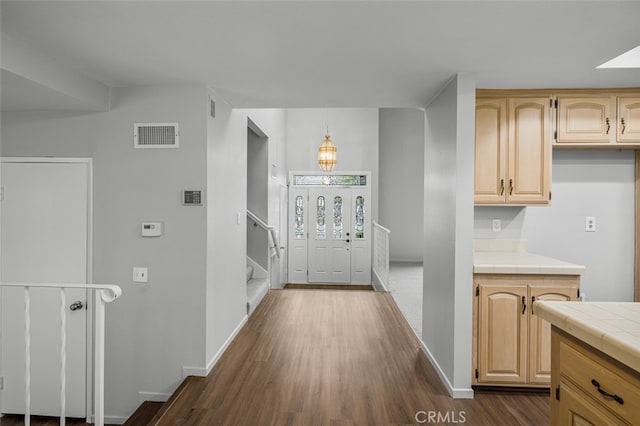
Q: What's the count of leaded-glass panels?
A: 5